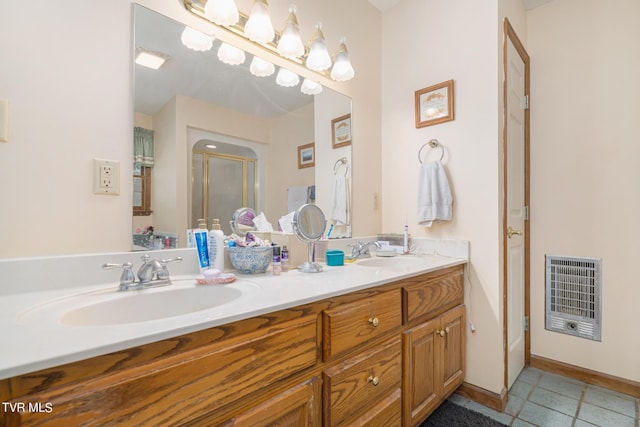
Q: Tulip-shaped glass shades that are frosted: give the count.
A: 5